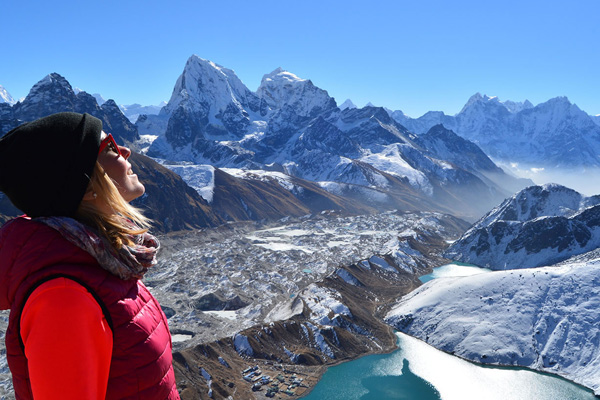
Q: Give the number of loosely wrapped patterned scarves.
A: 1